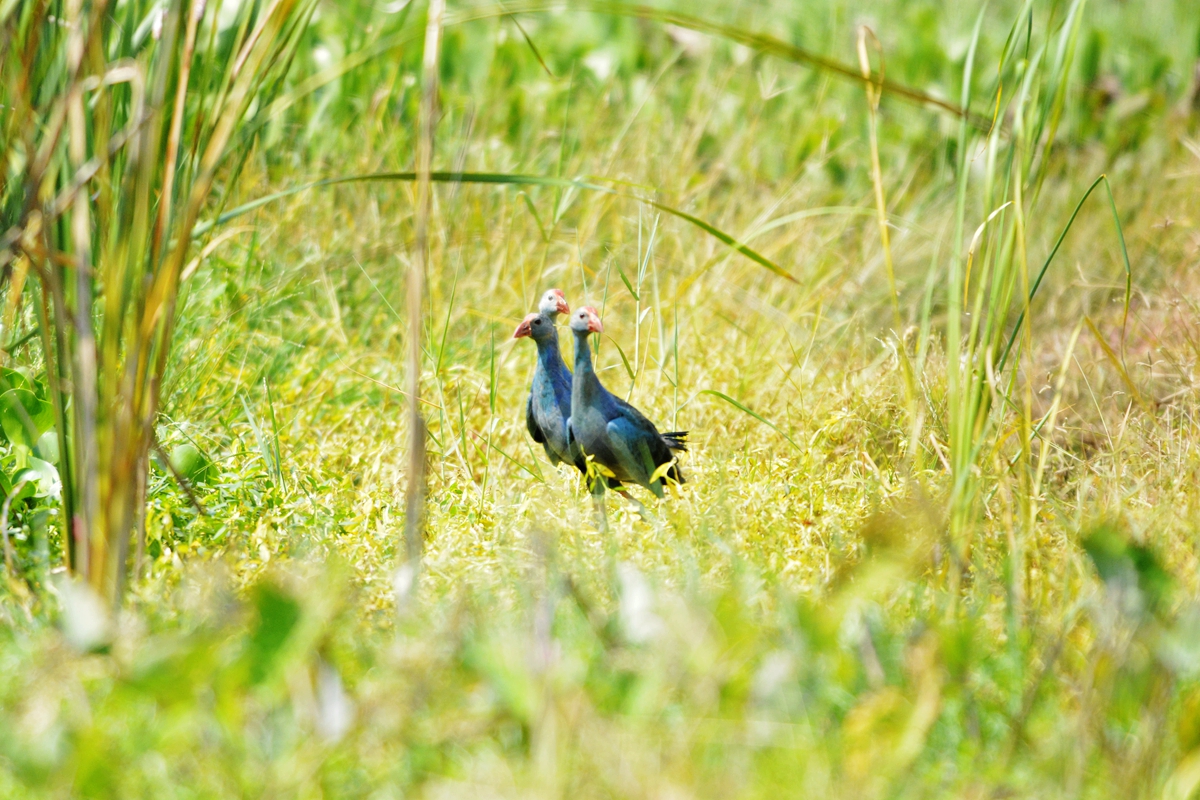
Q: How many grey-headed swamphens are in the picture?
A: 3